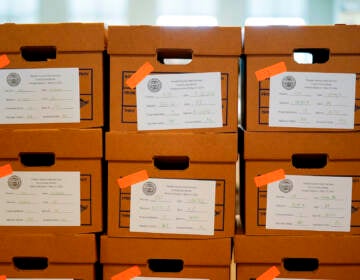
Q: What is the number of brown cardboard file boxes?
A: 9